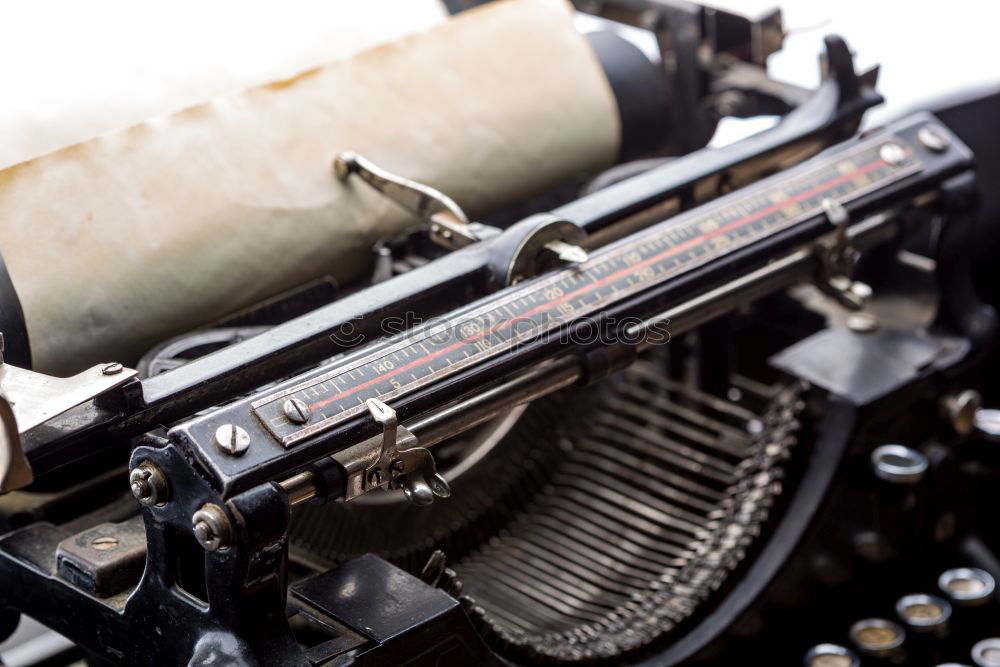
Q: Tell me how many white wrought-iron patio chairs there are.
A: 0